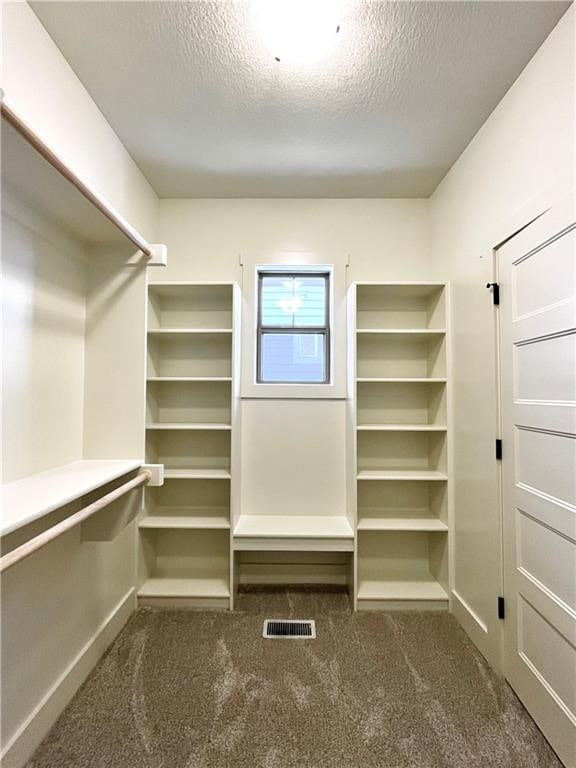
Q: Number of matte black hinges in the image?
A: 3